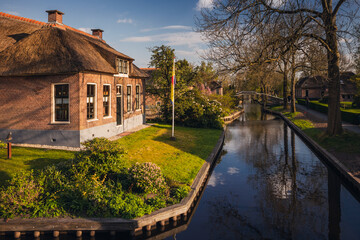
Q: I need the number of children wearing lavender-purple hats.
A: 0